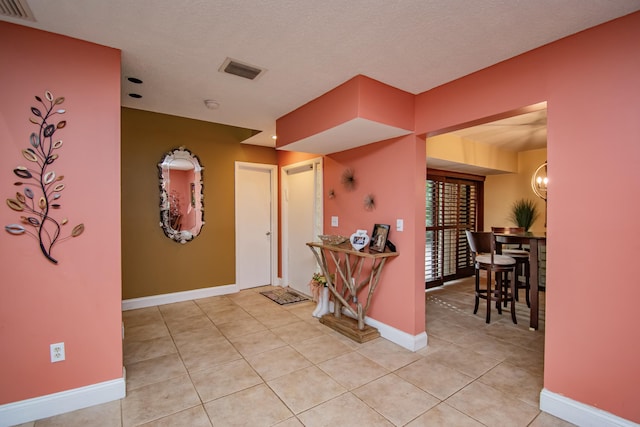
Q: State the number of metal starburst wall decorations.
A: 3